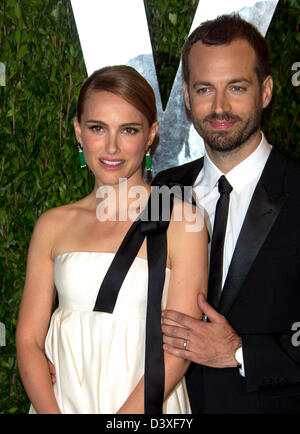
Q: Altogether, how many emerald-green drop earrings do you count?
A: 2